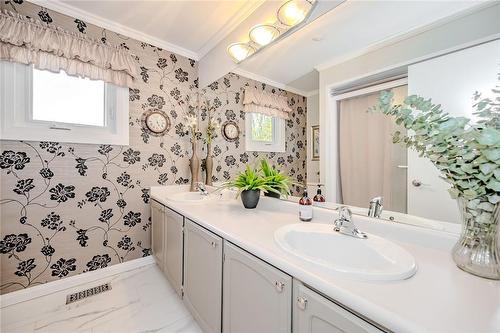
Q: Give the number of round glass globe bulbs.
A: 3